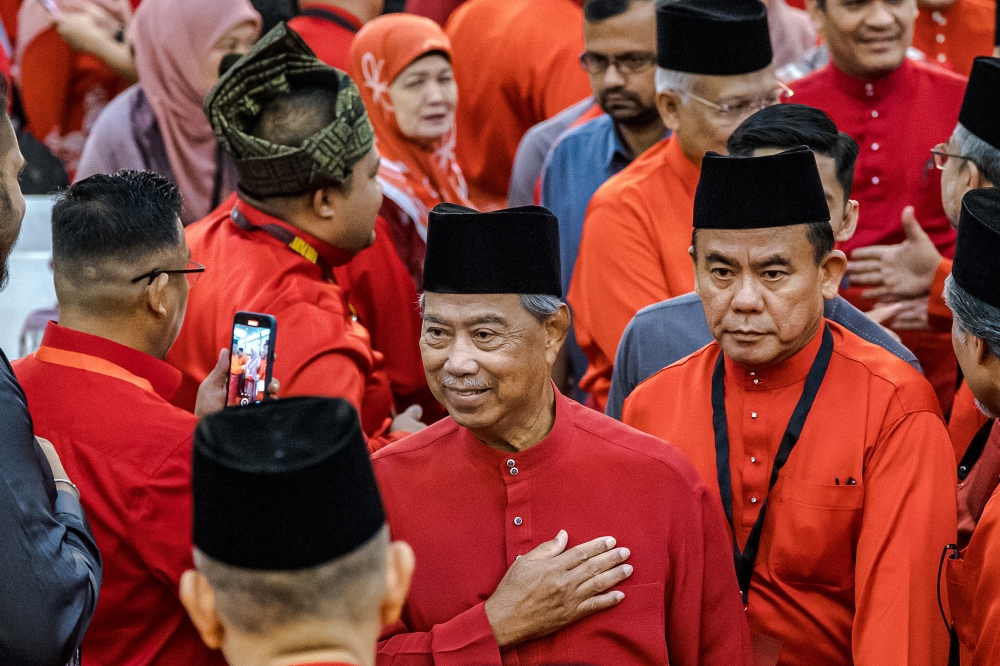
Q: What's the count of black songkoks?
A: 6